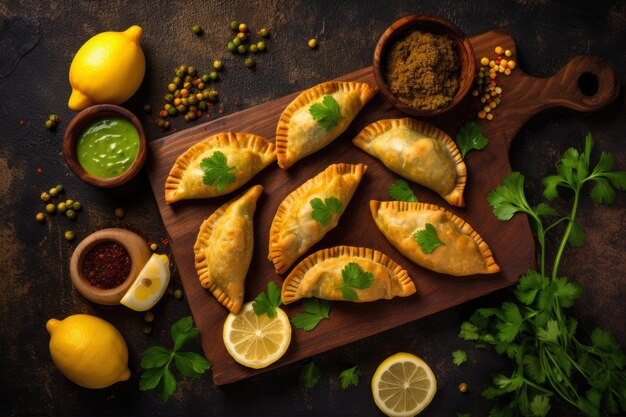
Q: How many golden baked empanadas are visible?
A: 7